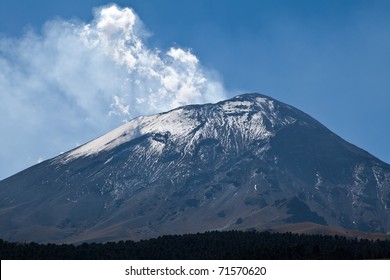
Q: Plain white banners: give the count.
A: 1